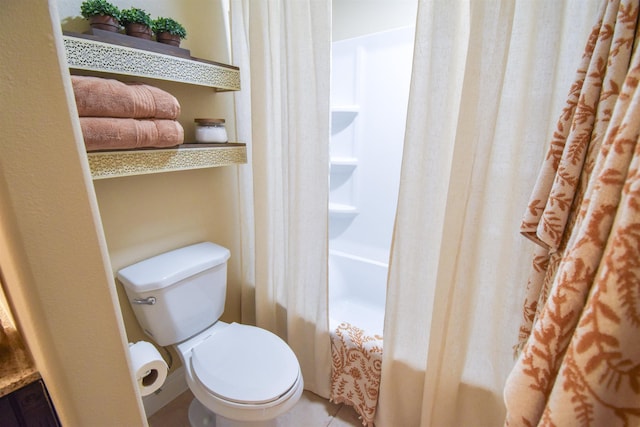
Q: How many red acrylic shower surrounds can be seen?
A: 0